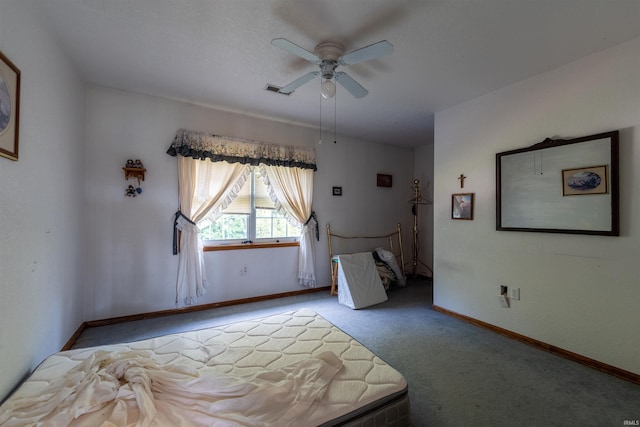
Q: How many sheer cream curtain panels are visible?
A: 2